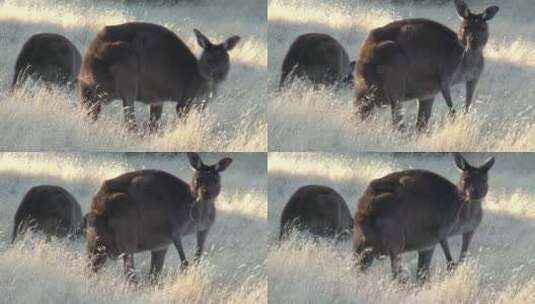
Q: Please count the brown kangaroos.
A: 8